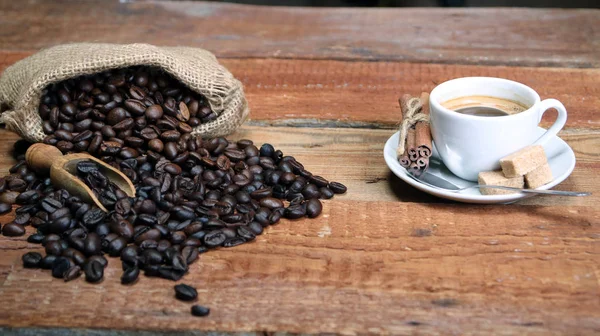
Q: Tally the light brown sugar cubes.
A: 3